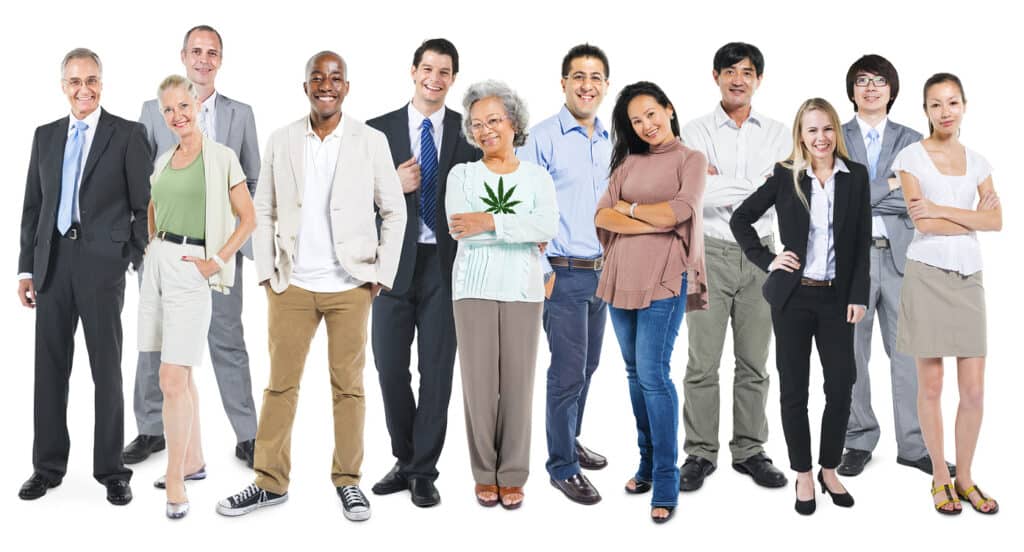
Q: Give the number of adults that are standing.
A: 12